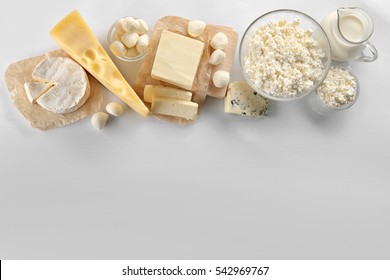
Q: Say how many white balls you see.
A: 12